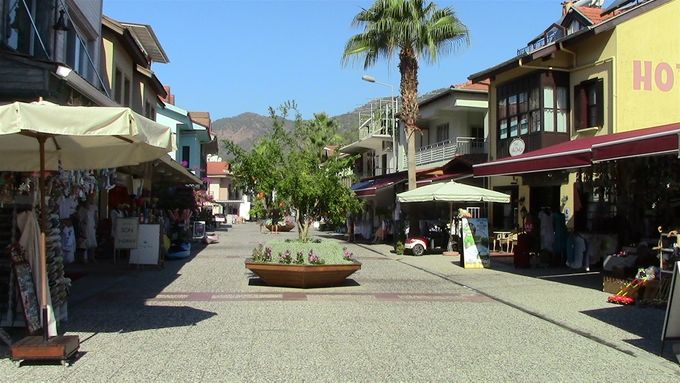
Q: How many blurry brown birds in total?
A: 0